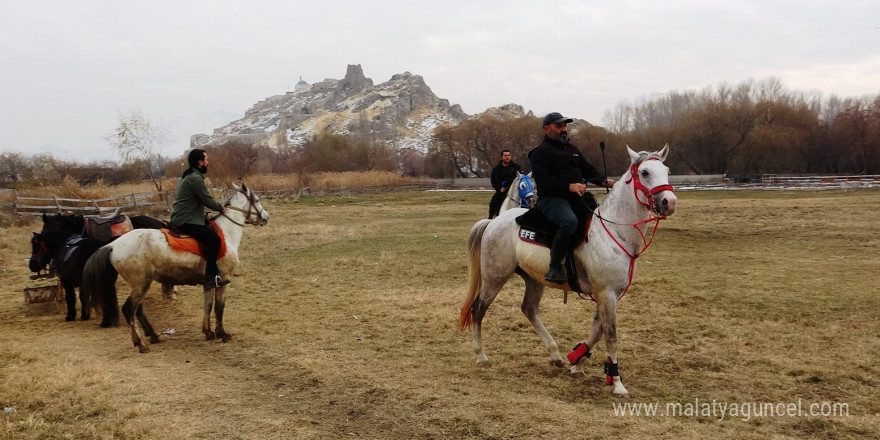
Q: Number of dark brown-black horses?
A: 2